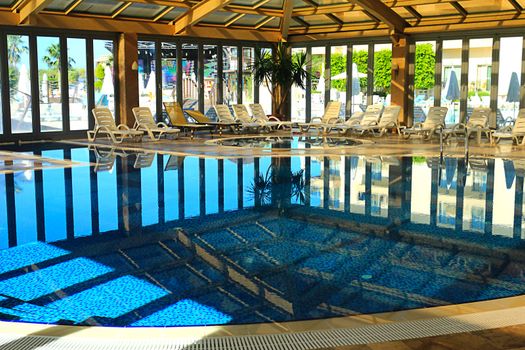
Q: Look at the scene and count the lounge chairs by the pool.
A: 14